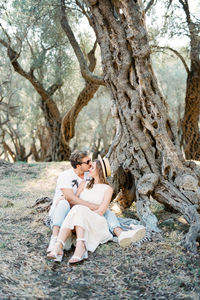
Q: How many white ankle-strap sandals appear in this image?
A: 2